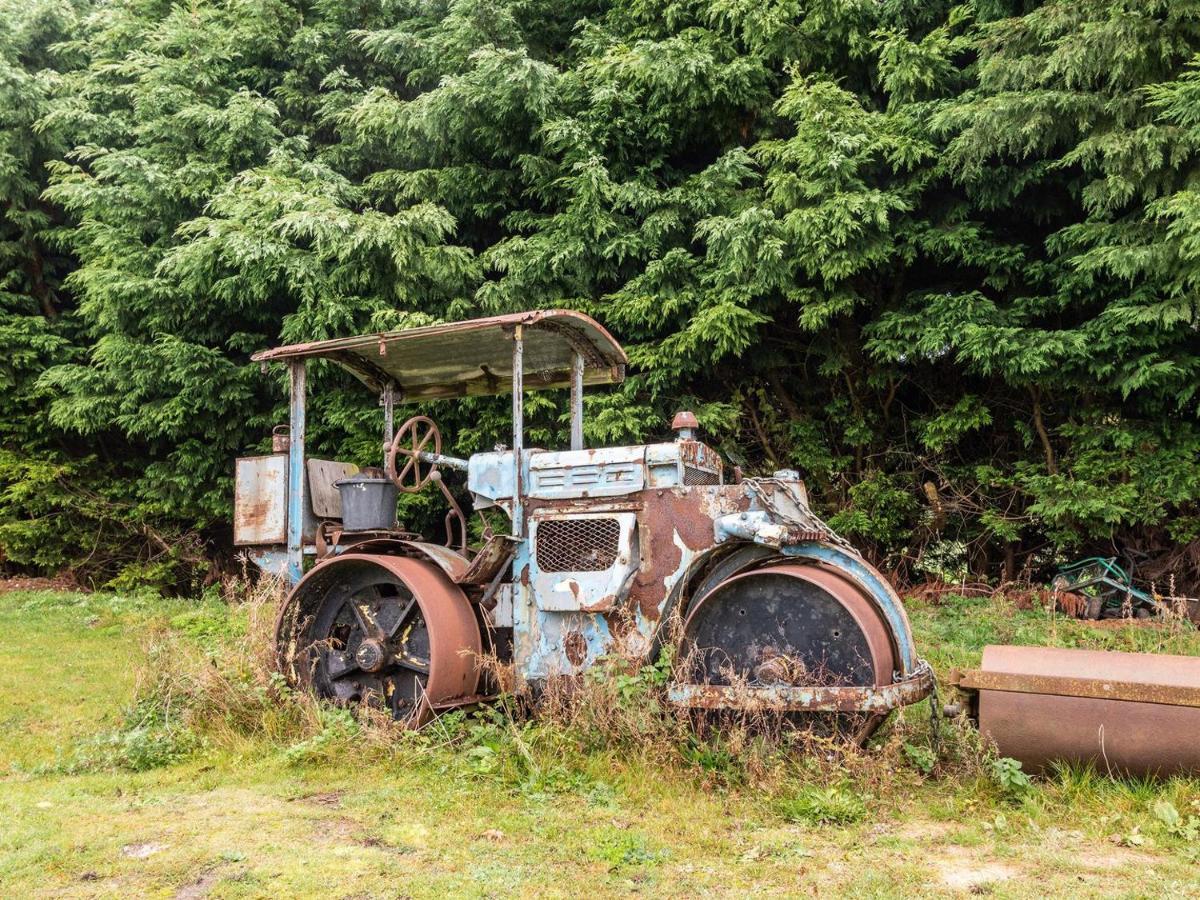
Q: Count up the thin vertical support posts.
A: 4